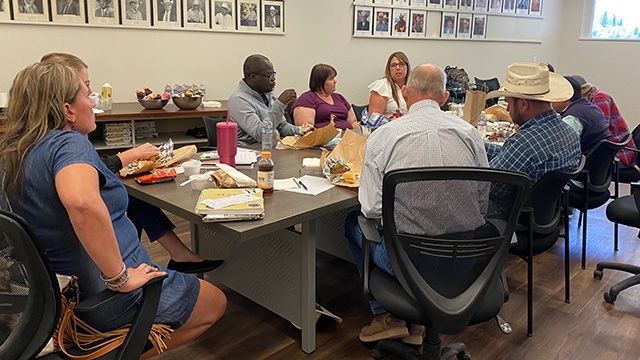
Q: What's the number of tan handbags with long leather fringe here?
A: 1